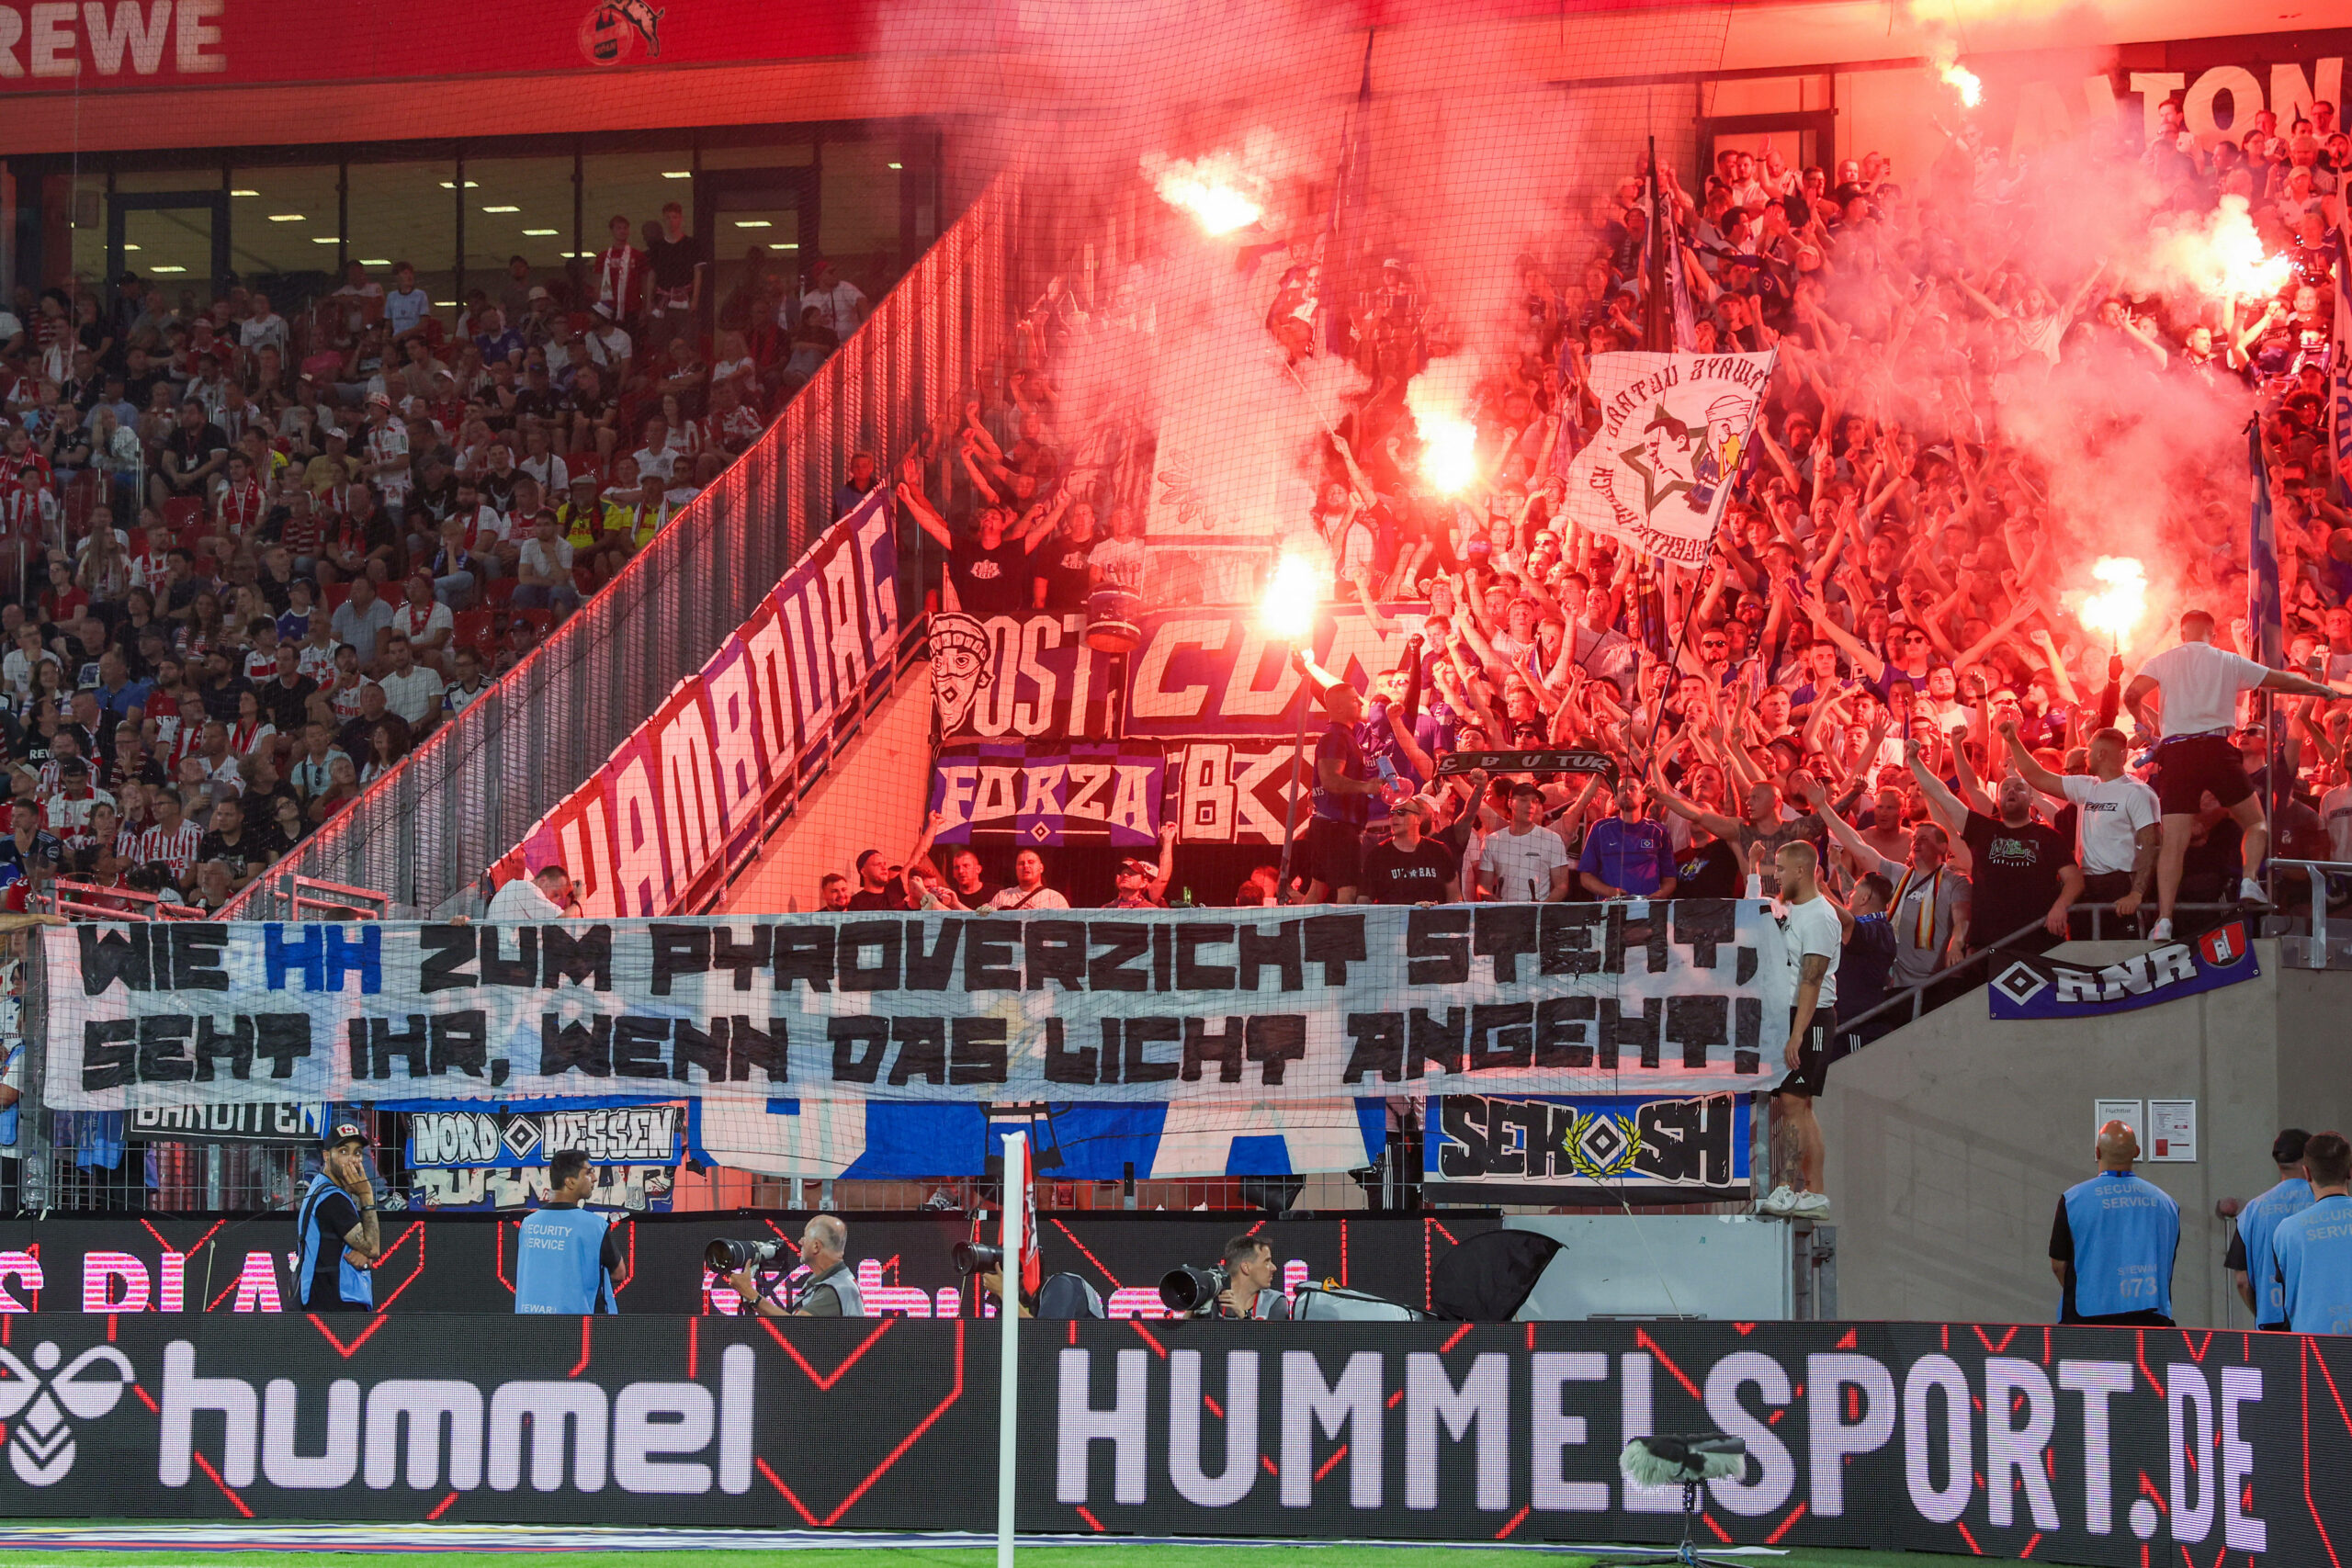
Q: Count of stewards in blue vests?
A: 5